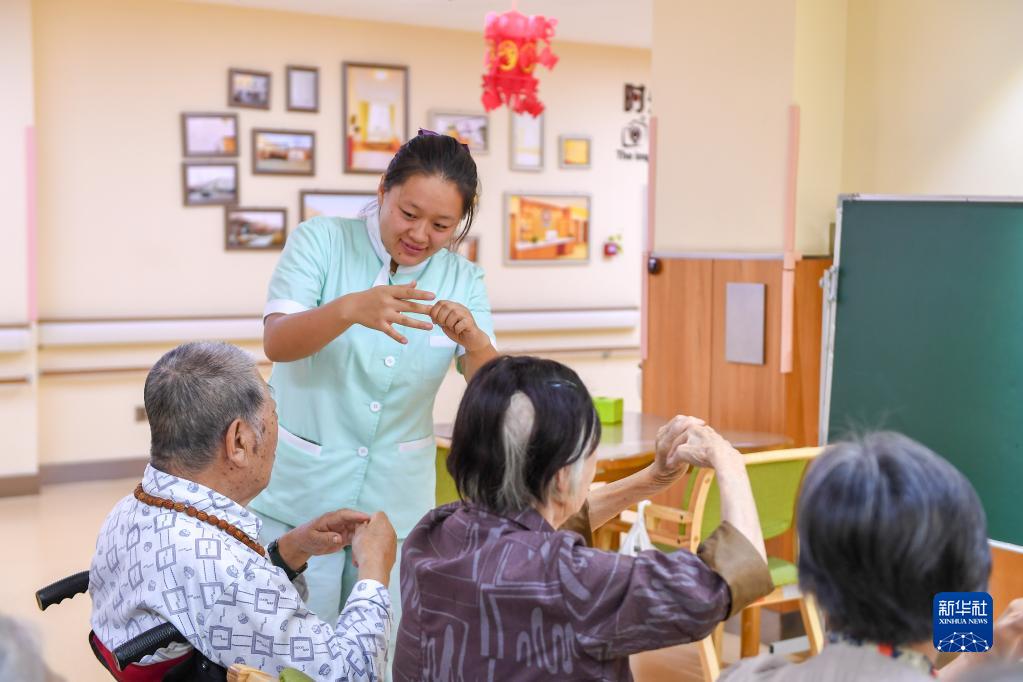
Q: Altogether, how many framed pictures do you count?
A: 13